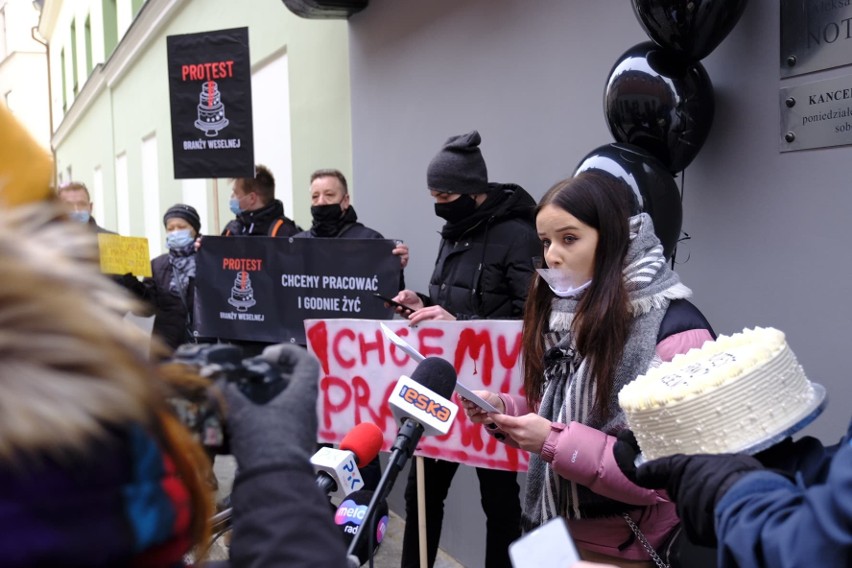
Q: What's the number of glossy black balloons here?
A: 3